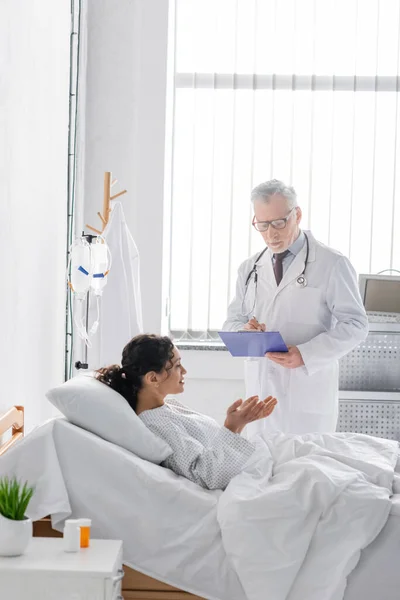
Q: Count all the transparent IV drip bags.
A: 2